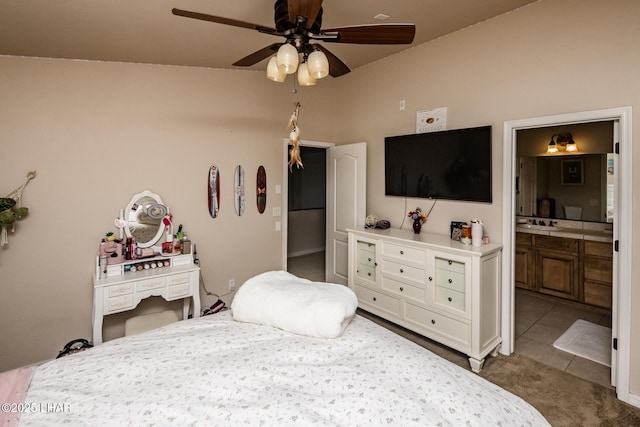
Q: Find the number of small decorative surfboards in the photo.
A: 3